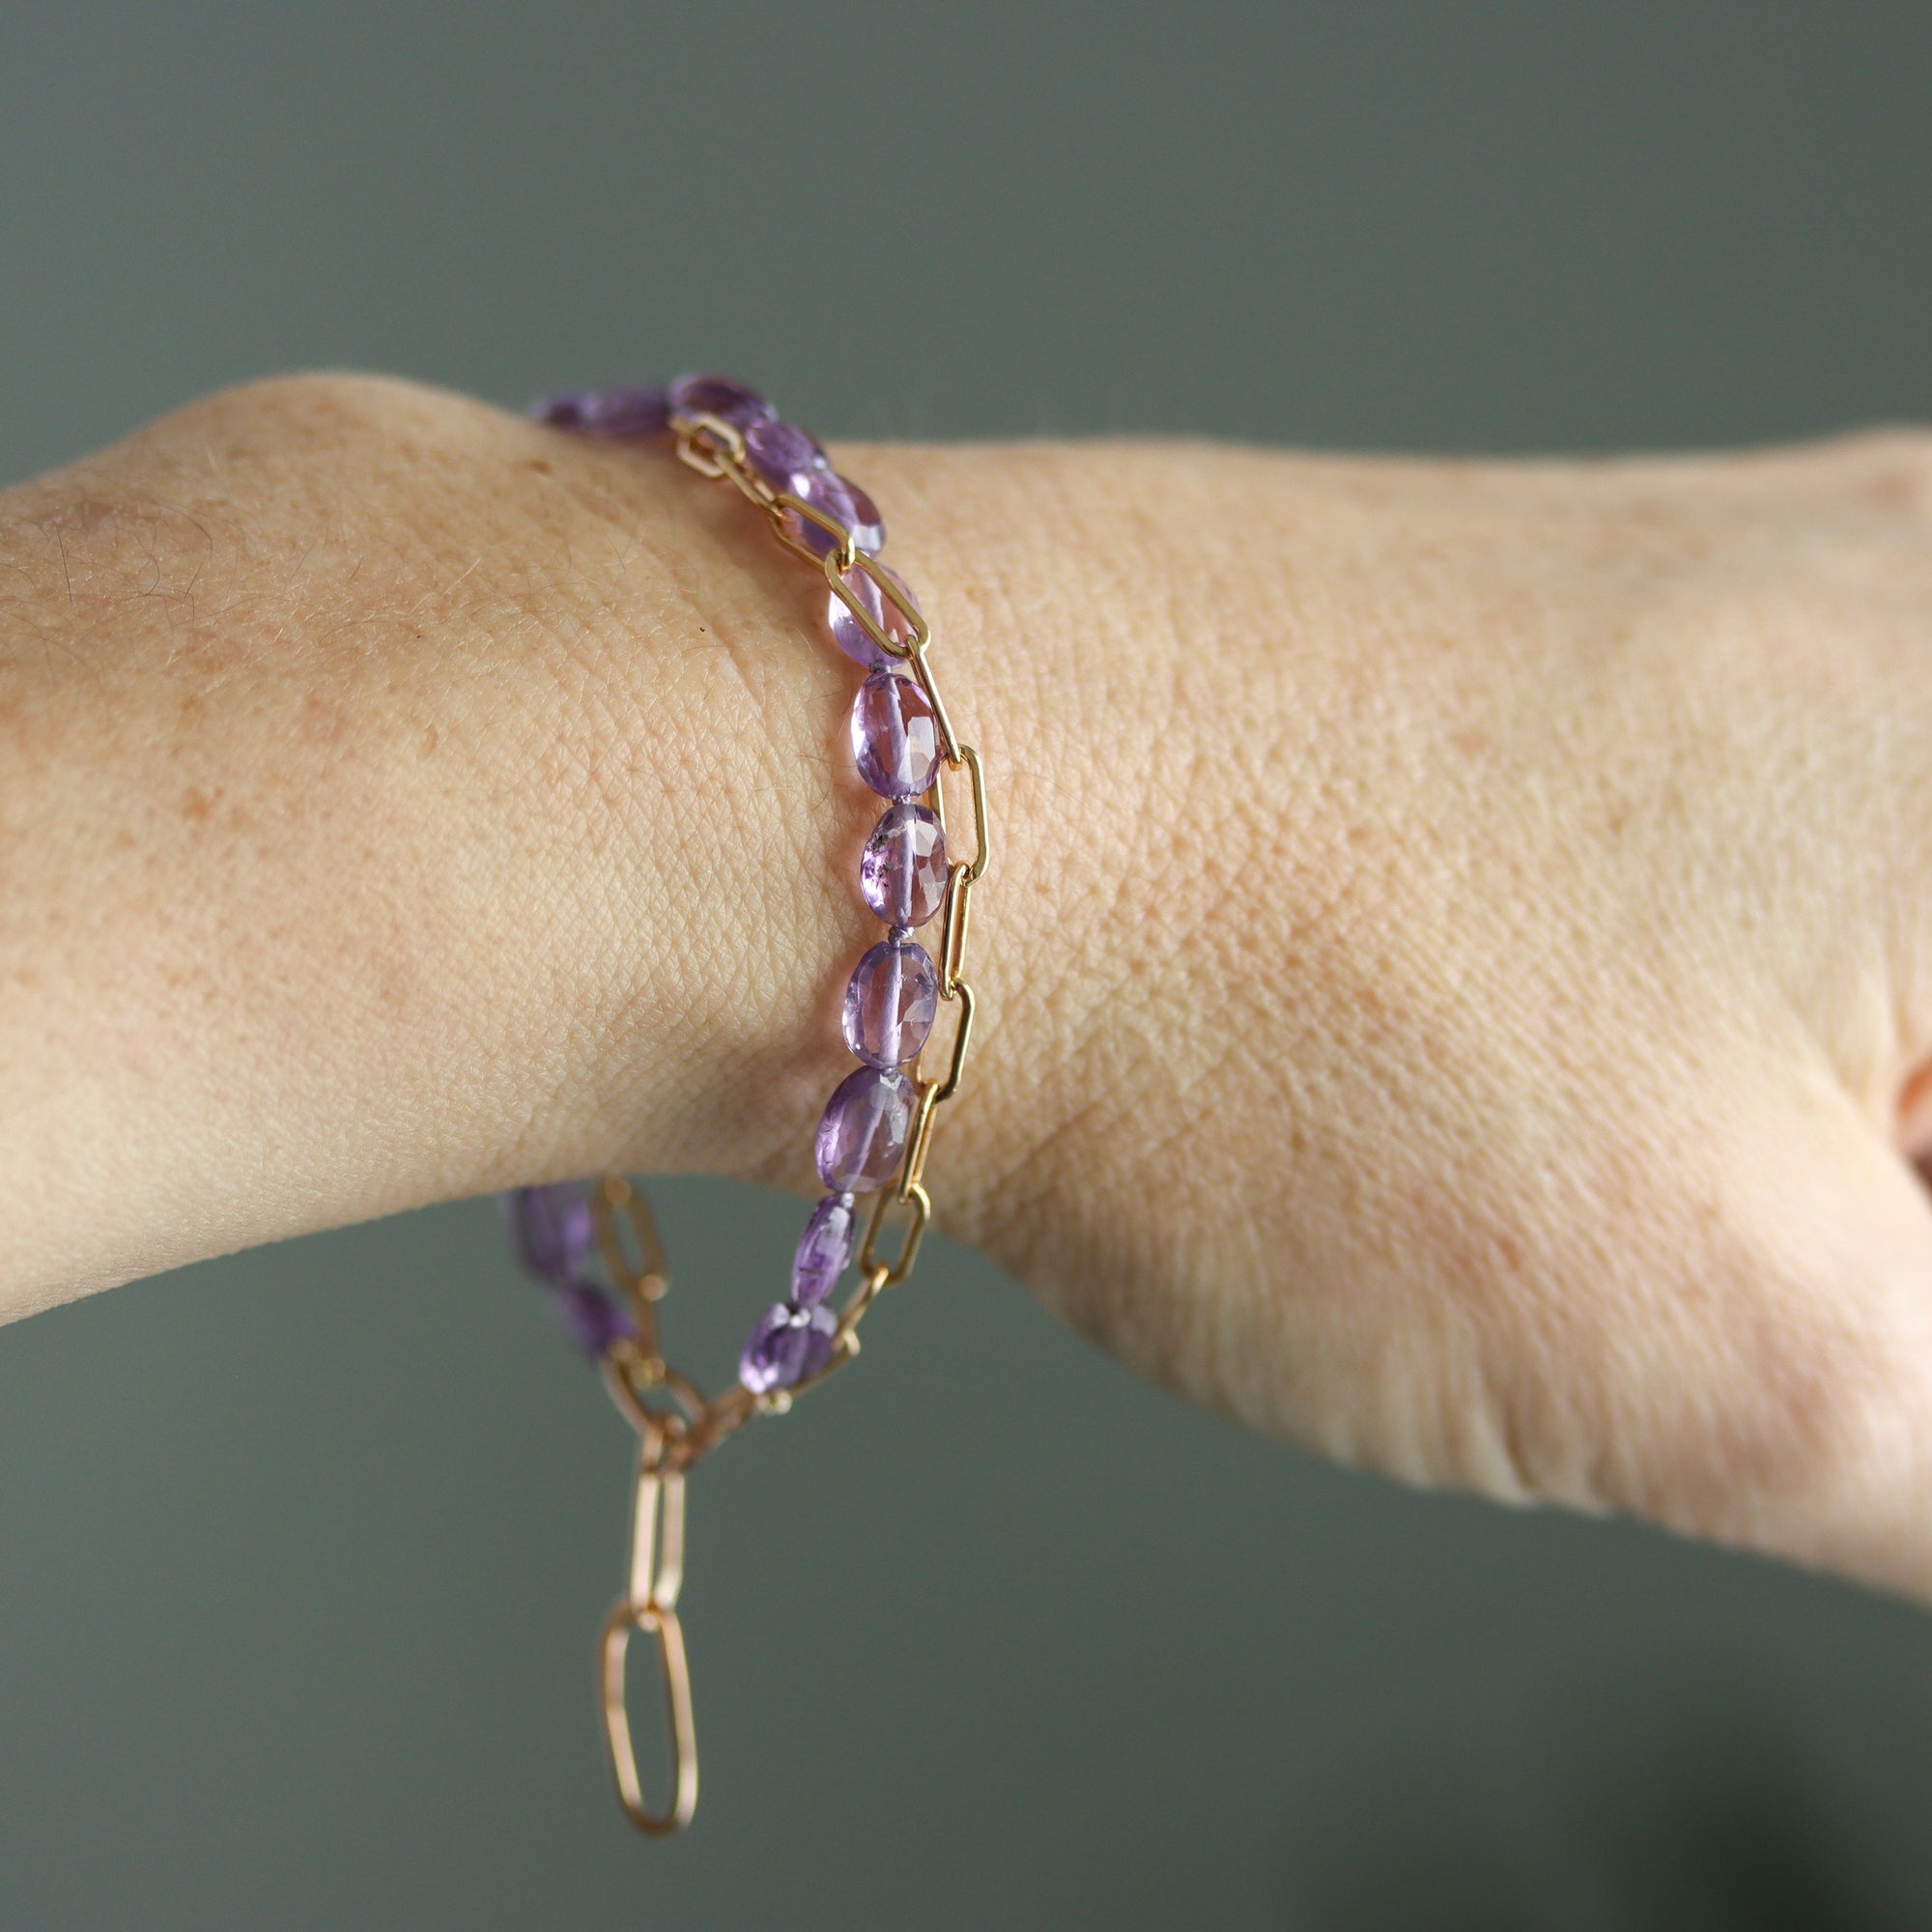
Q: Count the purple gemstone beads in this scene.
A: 14